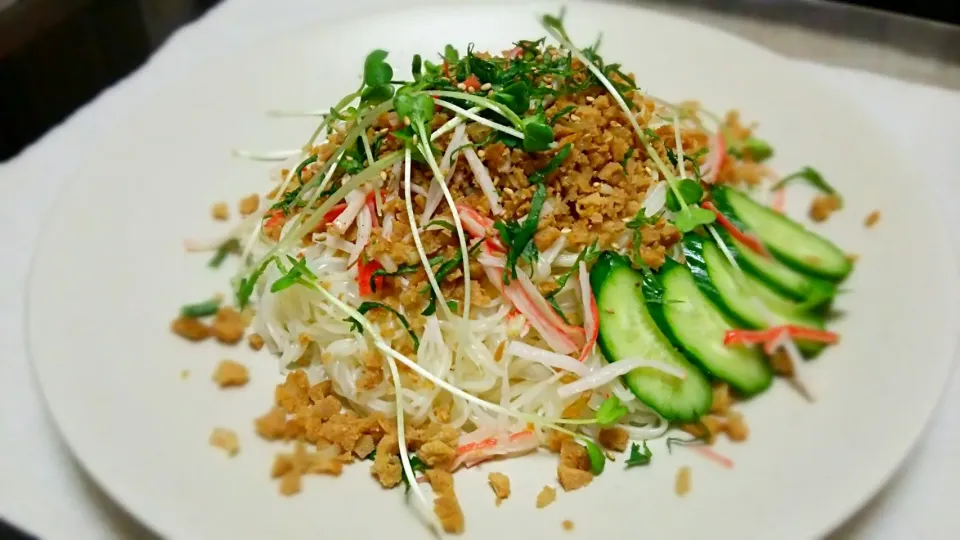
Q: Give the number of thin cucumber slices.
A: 5